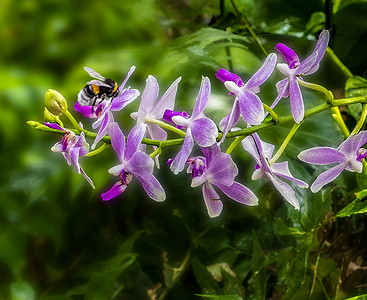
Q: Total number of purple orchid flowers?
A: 10